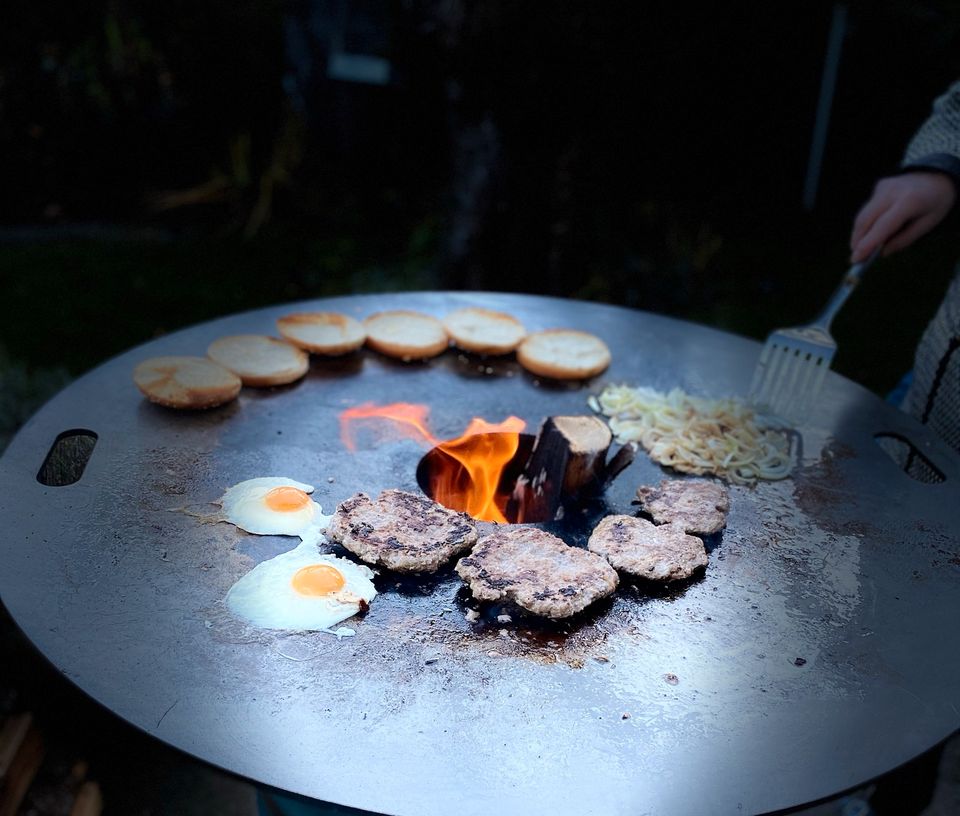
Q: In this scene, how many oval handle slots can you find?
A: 2